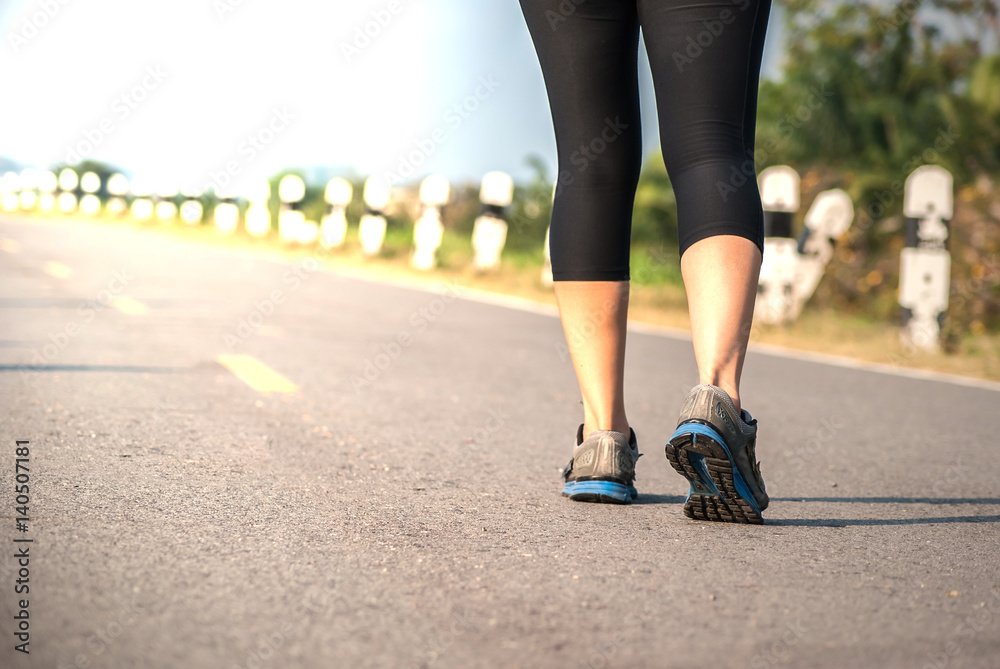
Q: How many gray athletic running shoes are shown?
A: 2